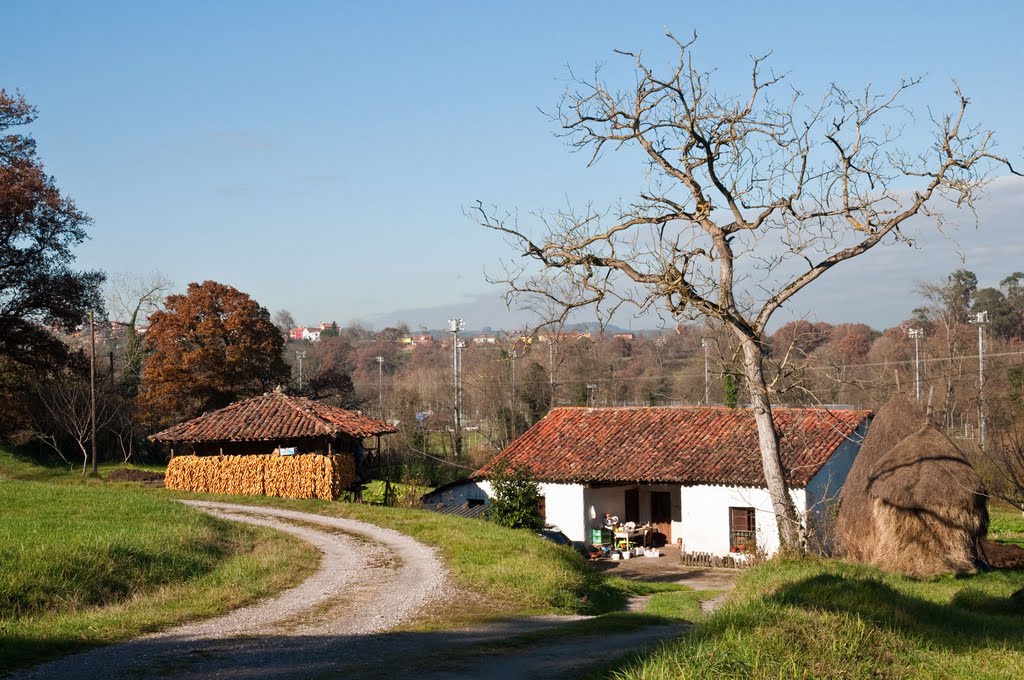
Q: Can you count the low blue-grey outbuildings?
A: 1